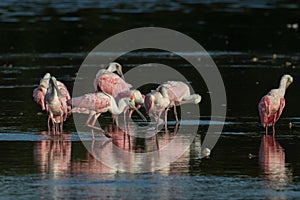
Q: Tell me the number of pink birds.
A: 8